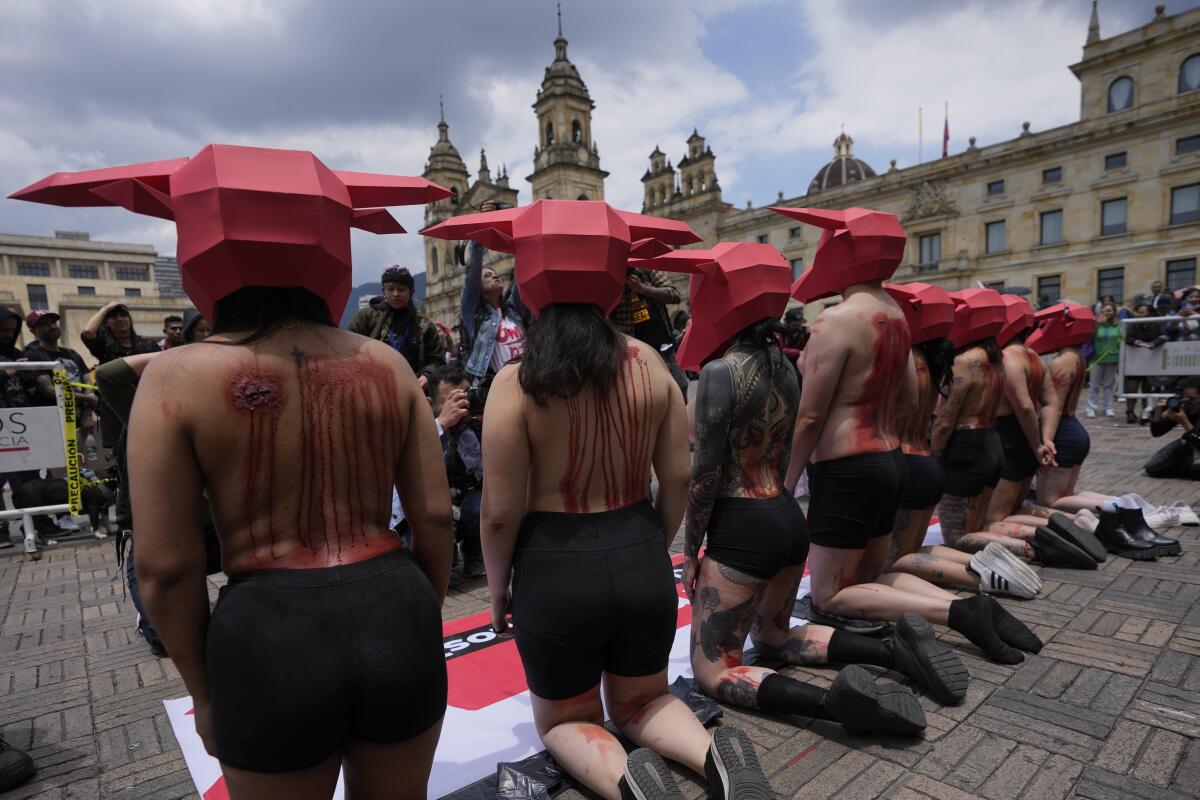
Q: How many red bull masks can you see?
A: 8